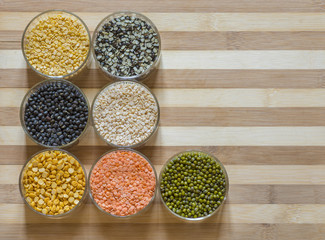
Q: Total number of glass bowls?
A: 7